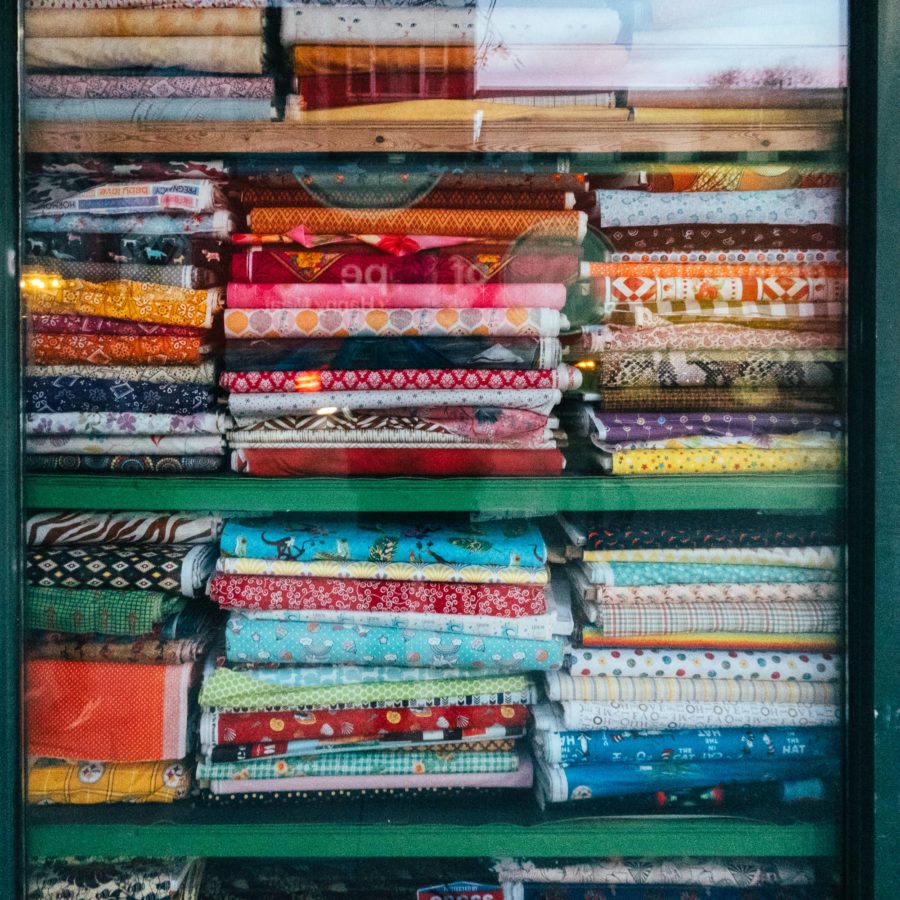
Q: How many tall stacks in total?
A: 6